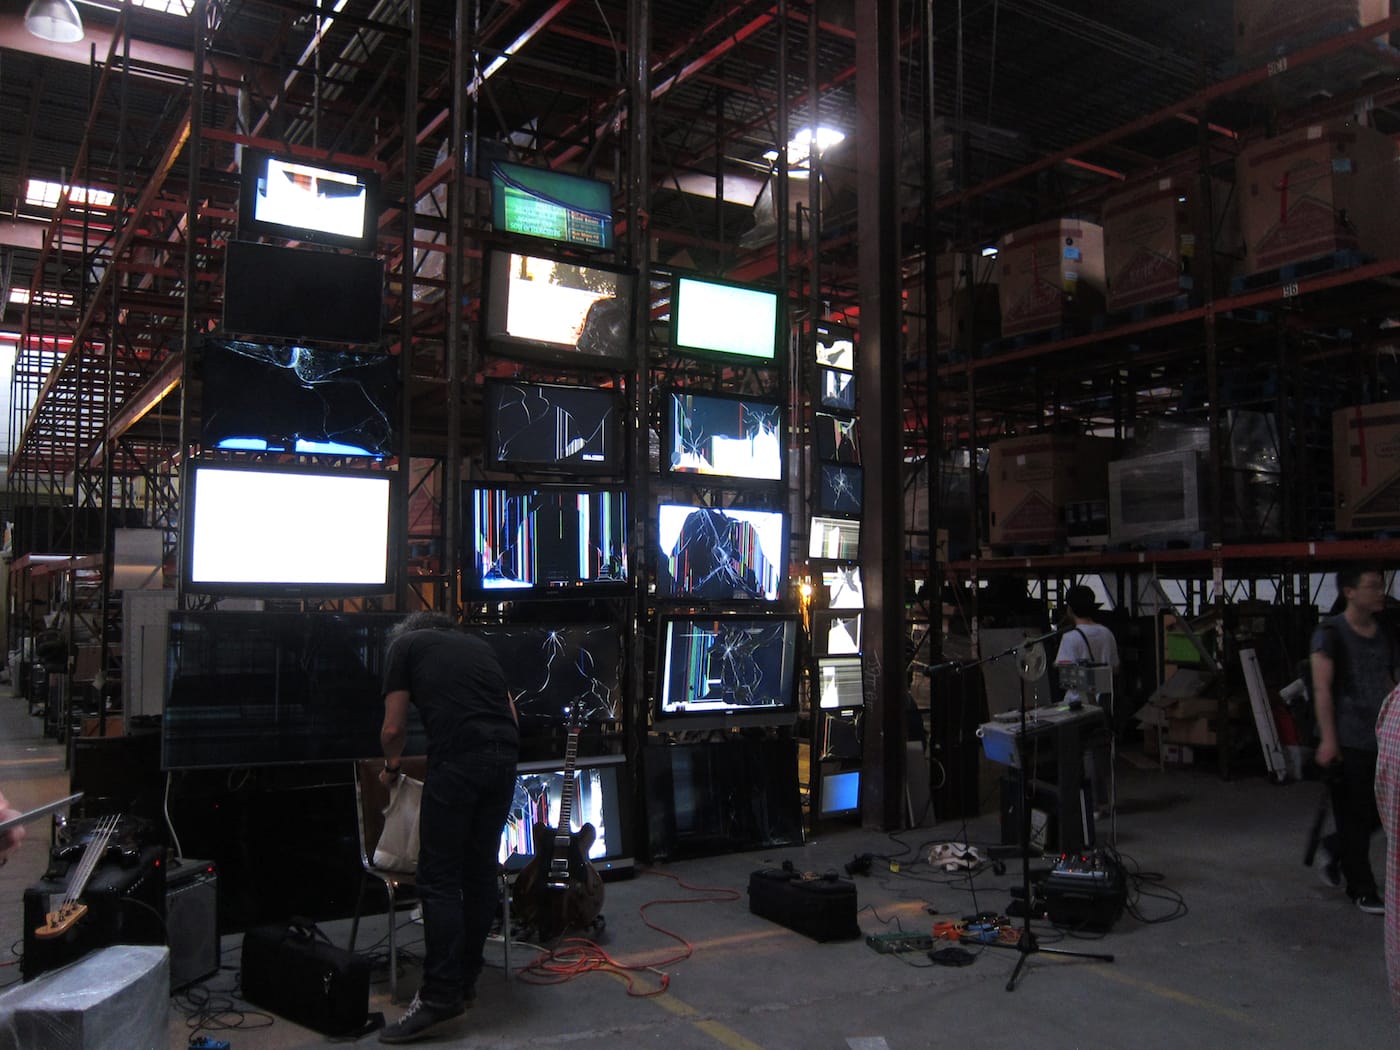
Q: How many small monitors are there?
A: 10